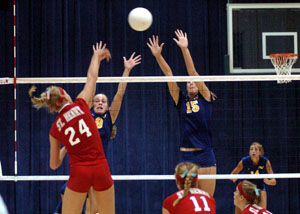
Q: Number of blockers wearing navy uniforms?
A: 2